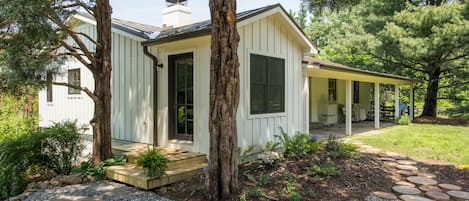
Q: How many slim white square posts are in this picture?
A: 4